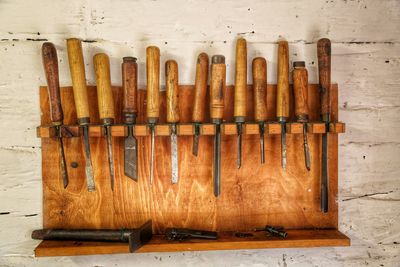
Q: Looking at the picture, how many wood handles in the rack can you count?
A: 13